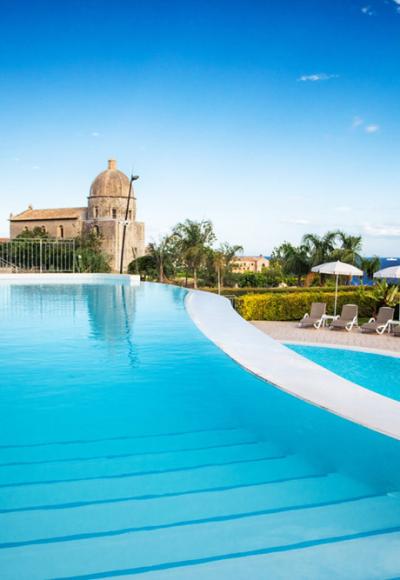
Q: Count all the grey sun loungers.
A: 3